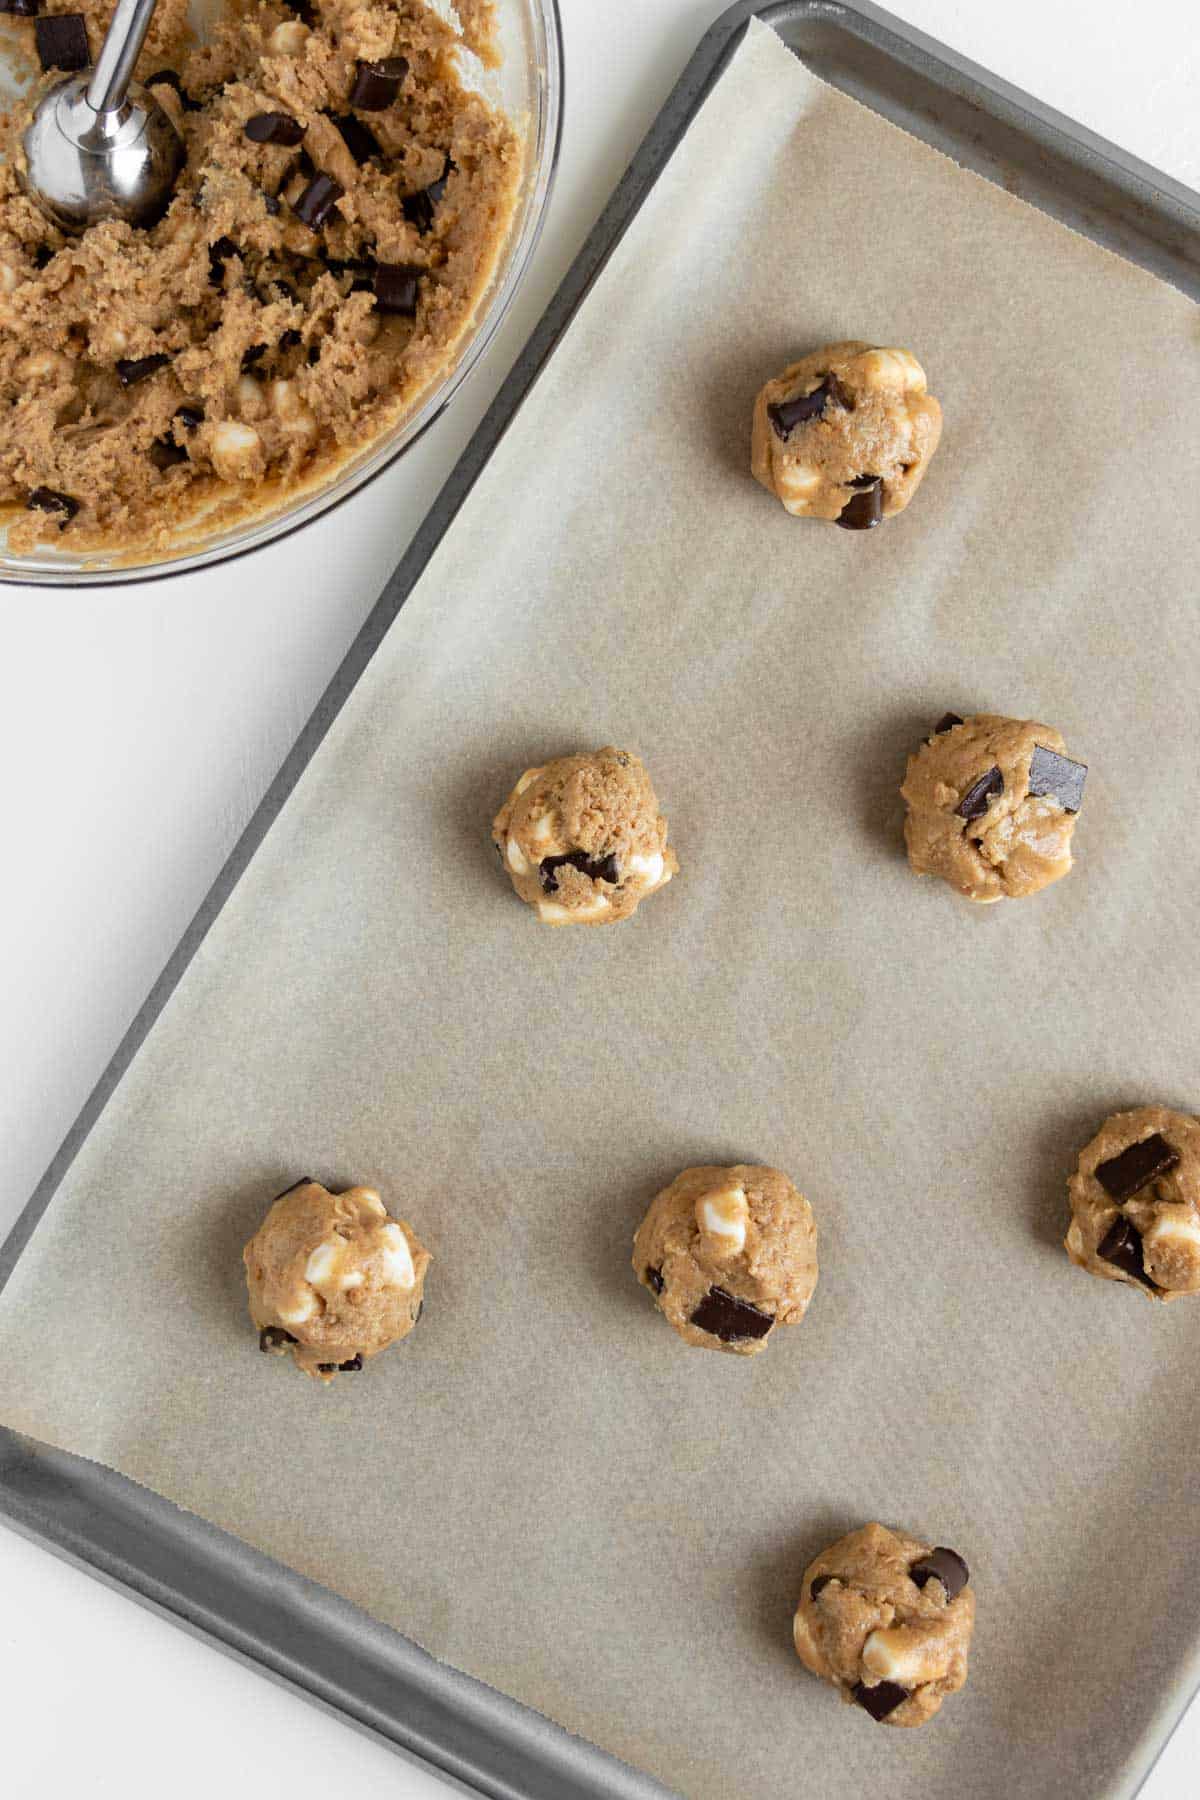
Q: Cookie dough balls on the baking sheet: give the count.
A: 7